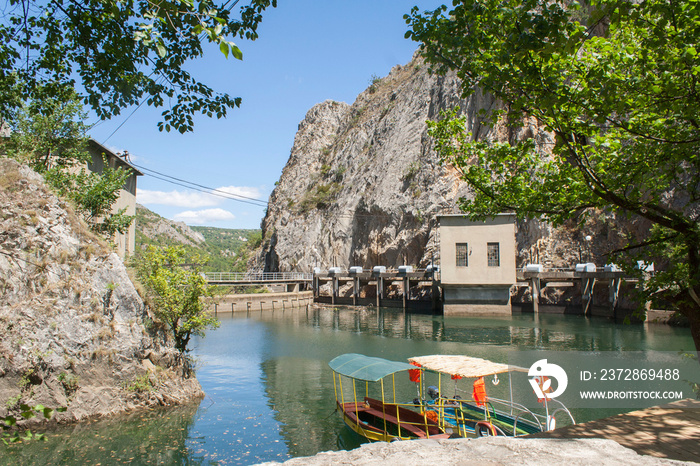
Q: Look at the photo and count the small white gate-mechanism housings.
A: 10